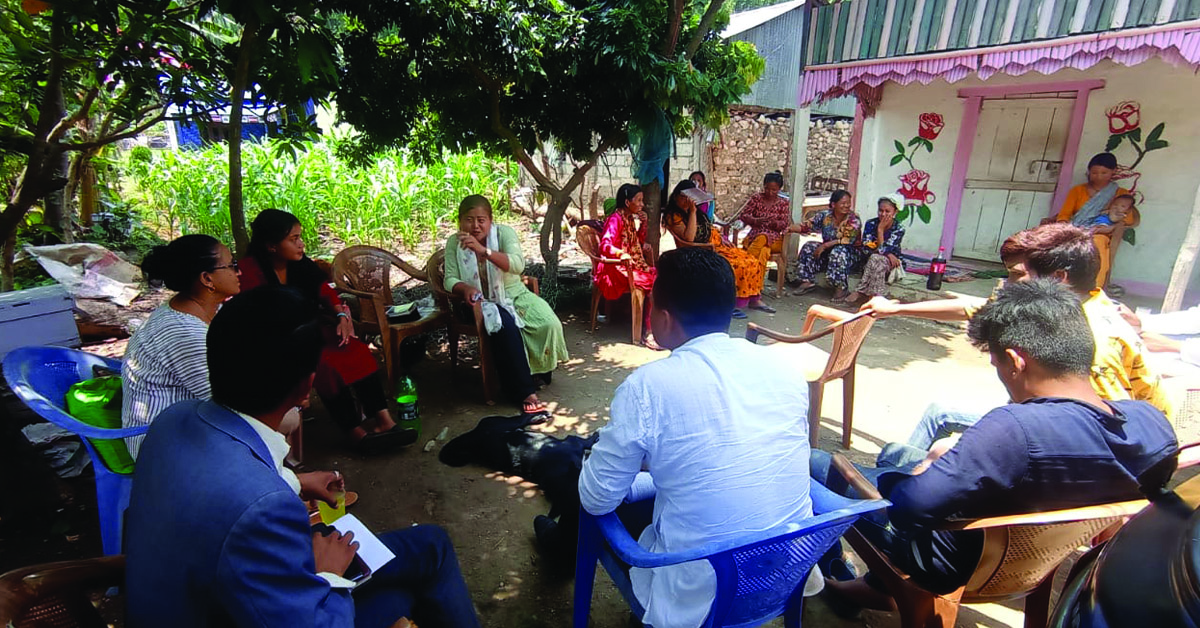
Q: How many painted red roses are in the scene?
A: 4